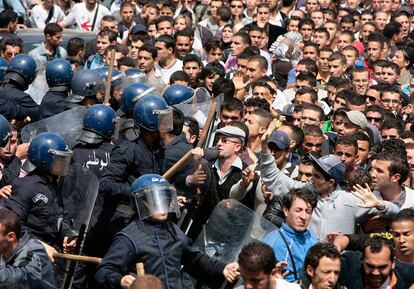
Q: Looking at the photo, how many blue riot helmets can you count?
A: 13